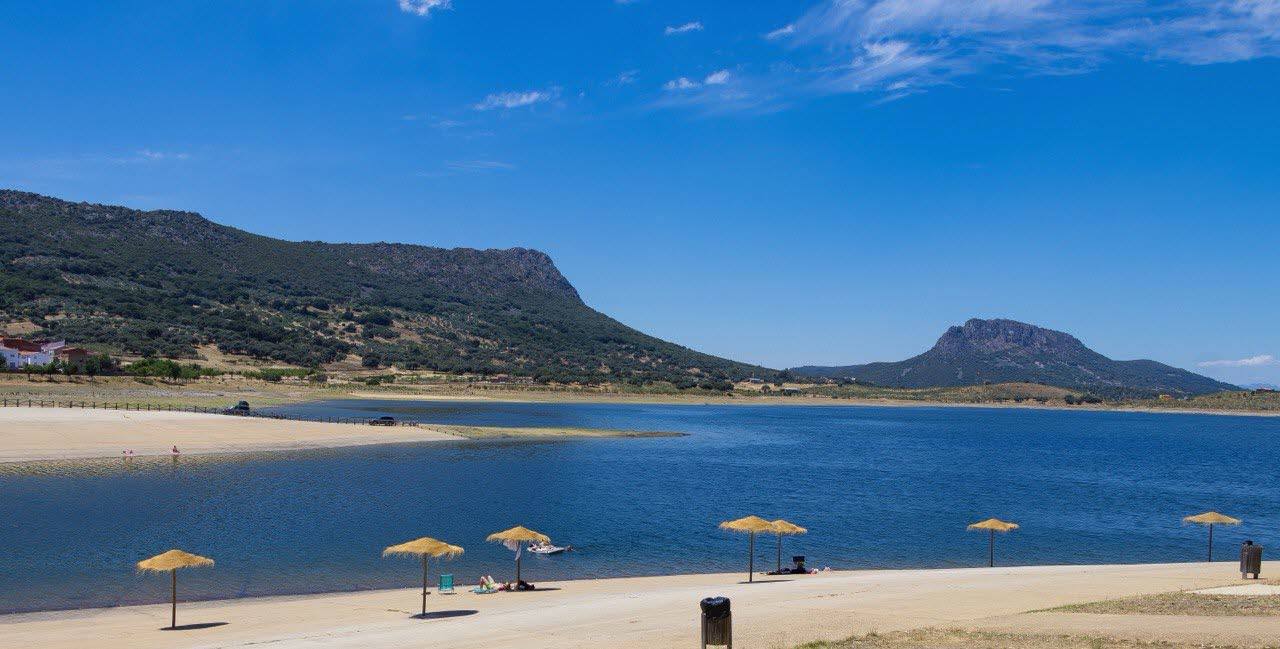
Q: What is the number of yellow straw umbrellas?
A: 7